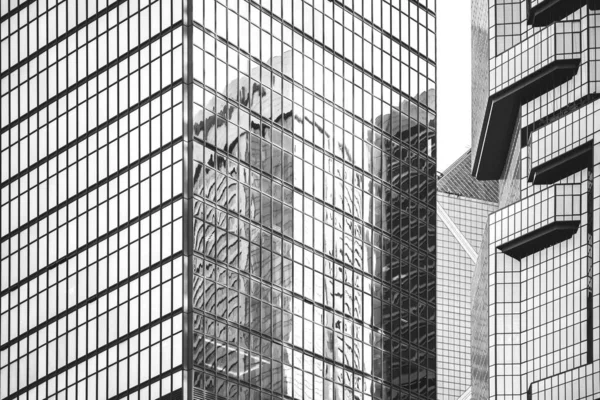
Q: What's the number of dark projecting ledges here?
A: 4